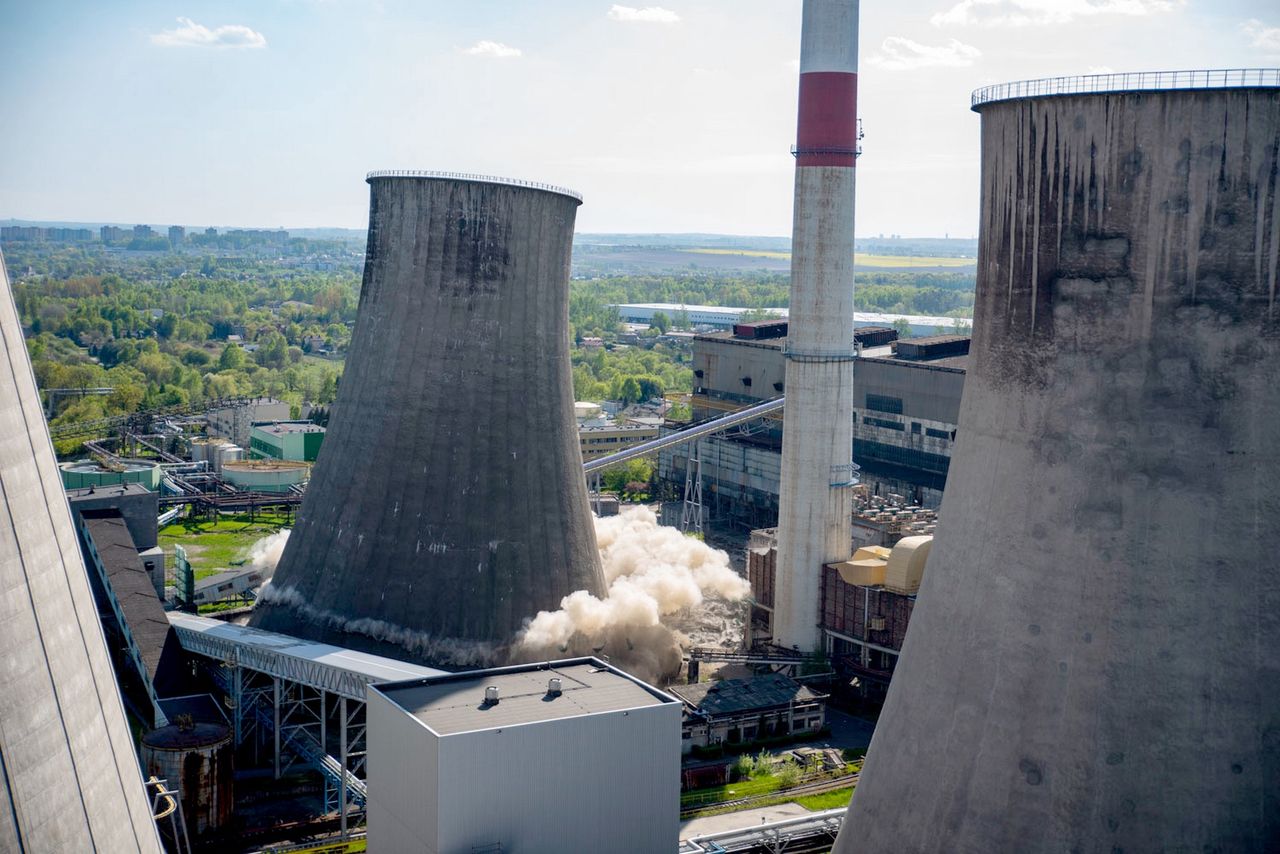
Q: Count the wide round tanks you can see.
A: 2